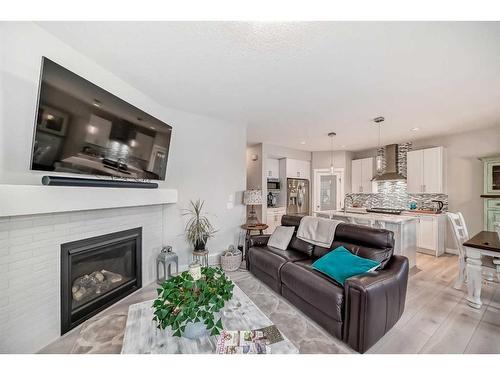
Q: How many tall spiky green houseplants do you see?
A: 1